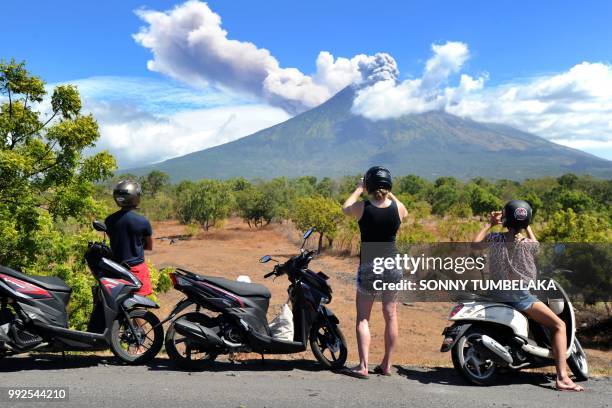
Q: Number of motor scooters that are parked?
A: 3